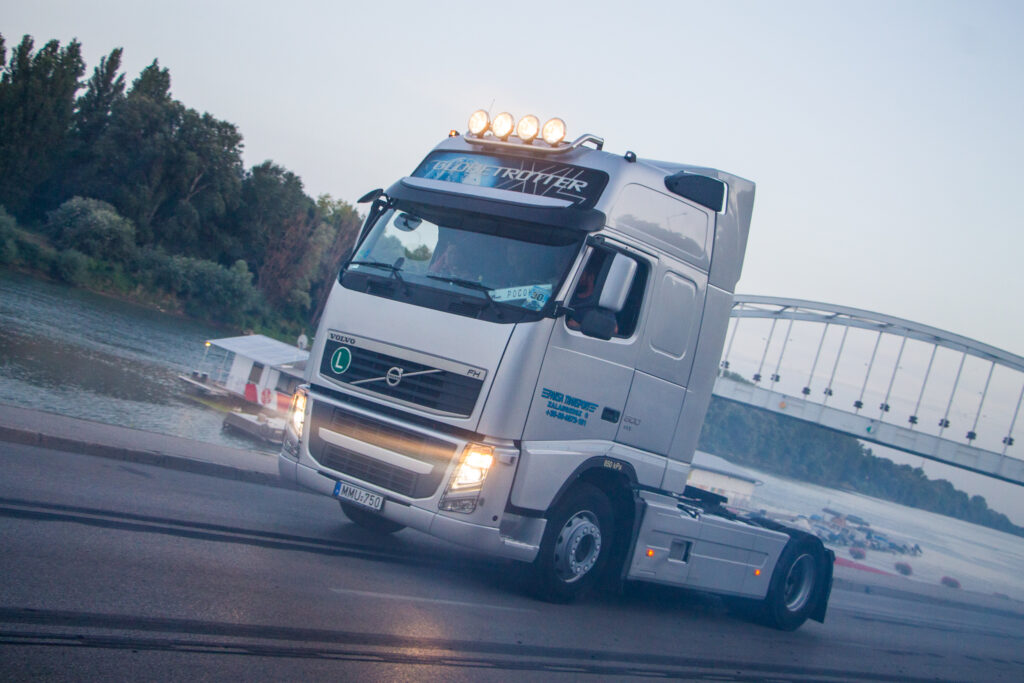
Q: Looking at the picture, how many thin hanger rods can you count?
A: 11